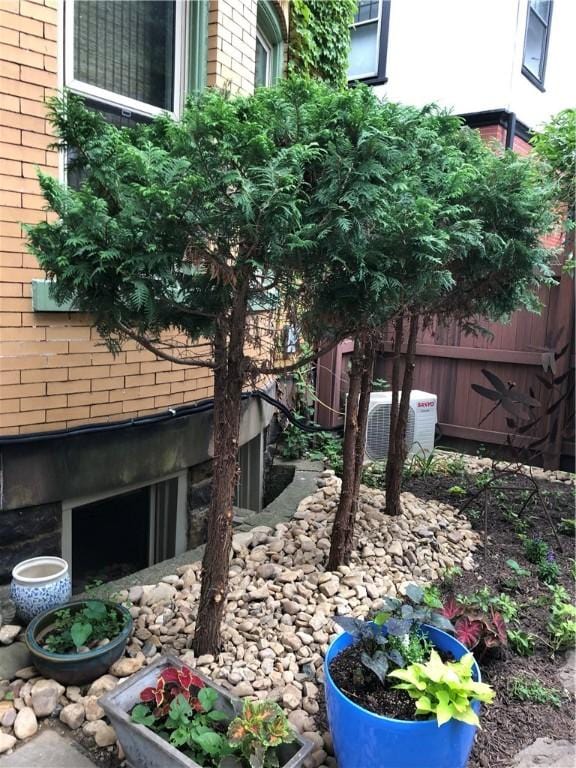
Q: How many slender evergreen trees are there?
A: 3